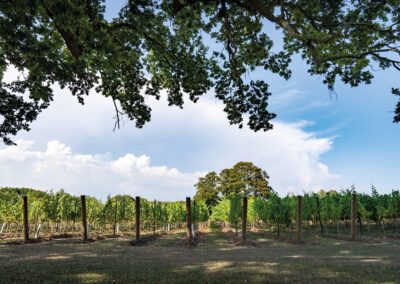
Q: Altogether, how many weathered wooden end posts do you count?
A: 7